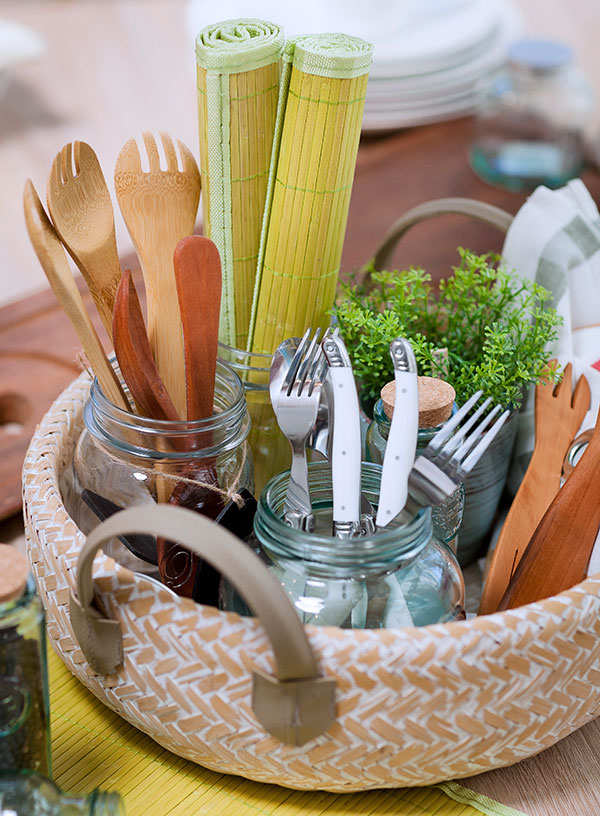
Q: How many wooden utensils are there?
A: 7